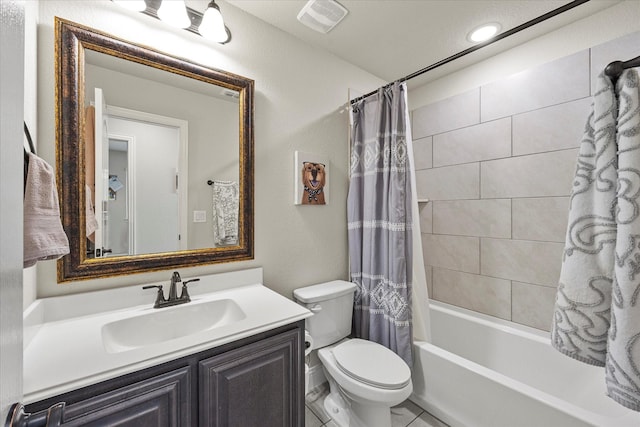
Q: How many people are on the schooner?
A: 0